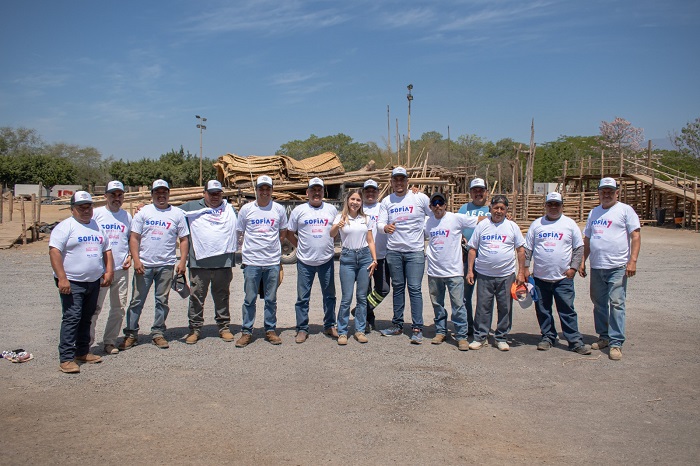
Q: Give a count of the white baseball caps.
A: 11